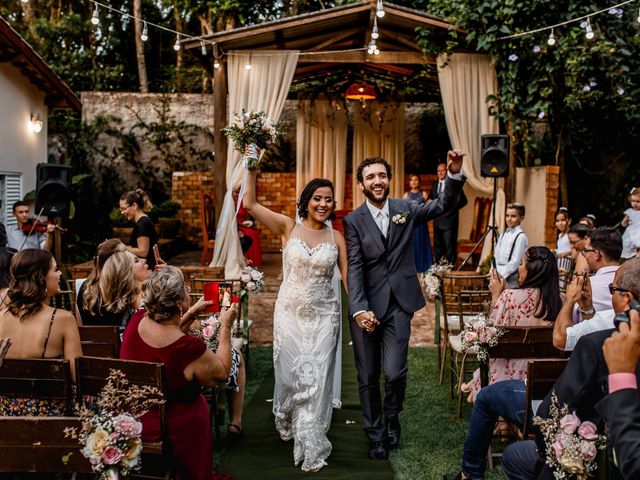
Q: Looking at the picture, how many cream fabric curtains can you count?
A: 4